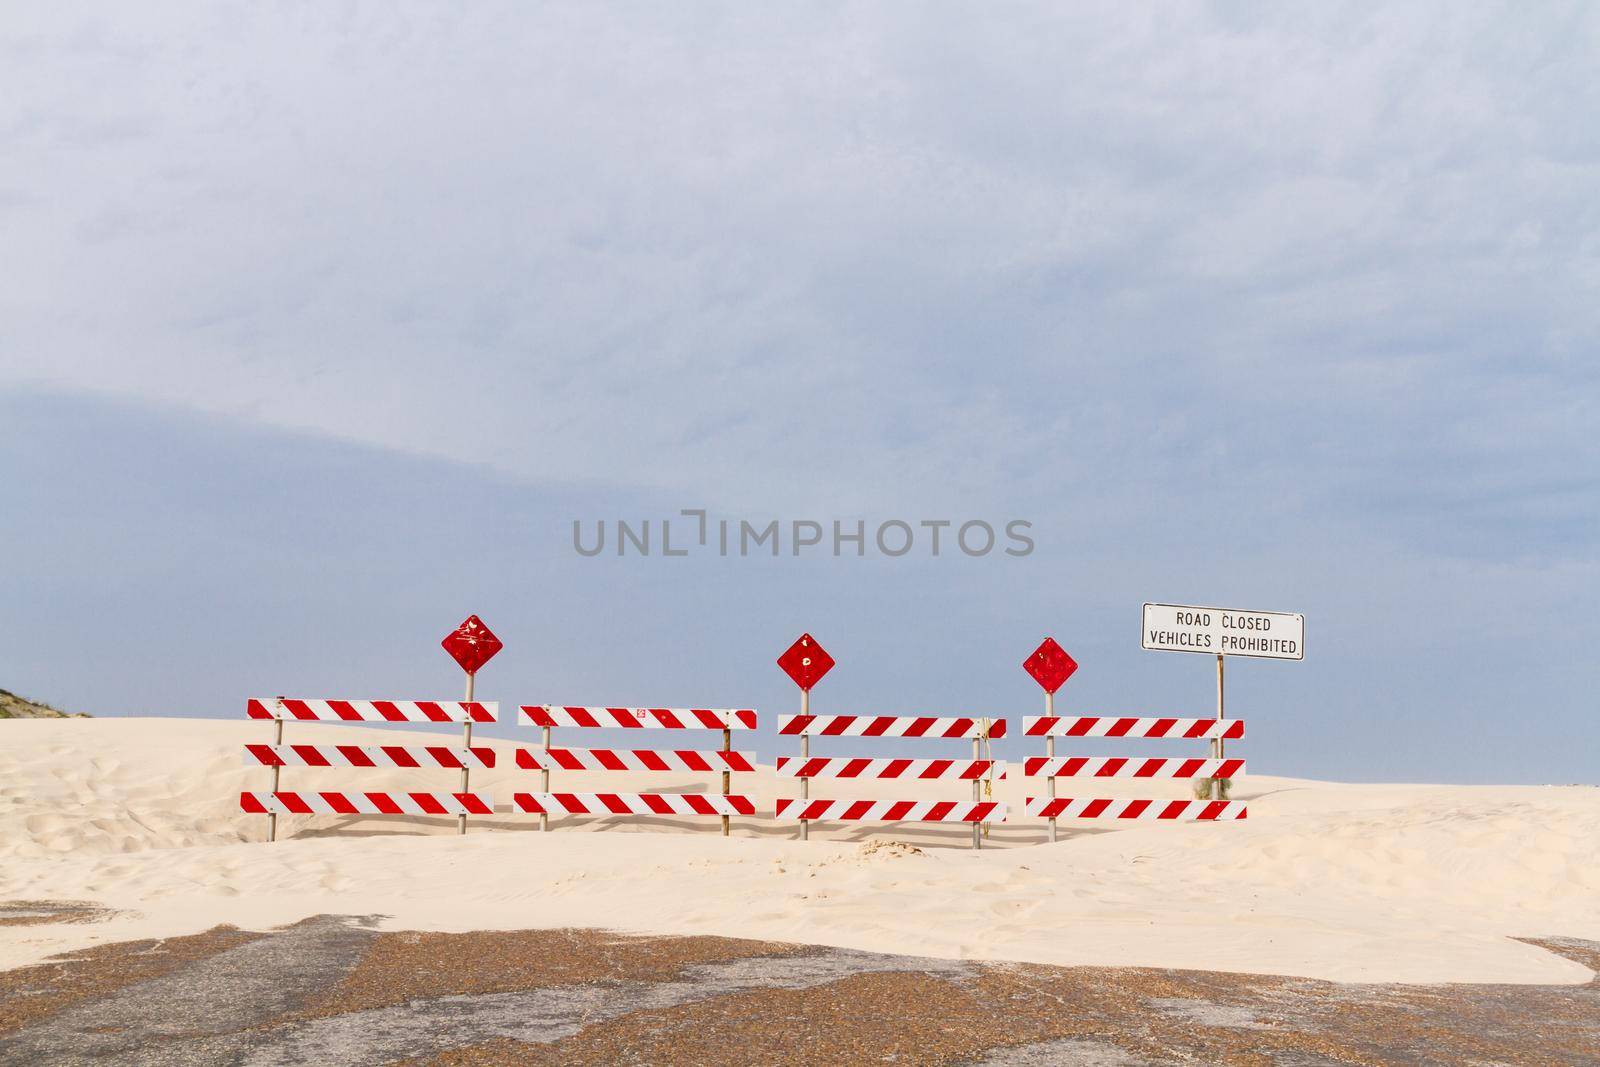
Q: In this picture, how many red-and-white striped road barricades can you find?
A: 4